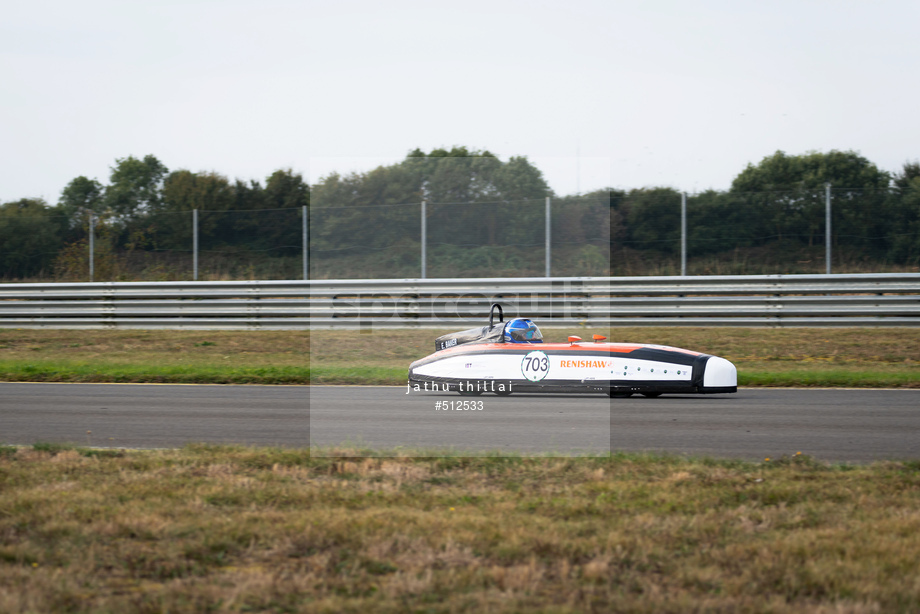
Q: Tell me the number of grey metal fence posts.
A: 7